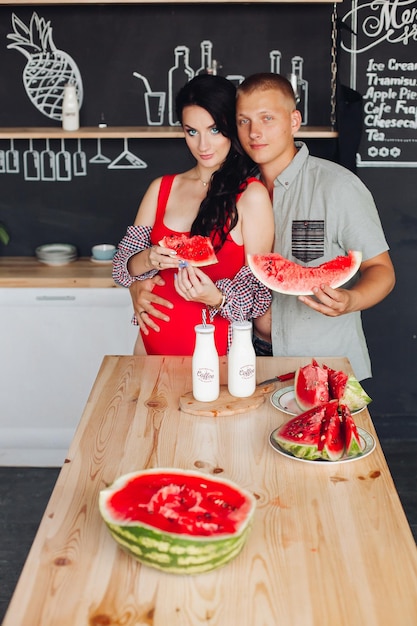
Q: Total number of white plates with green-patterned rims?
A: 2